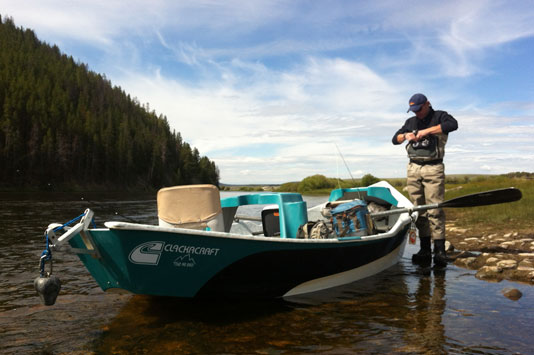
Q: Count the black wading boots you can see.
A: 2